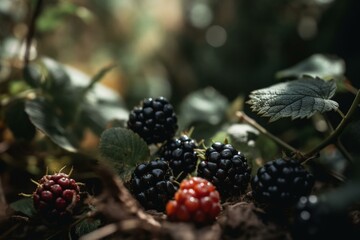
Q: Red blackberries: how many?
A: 2